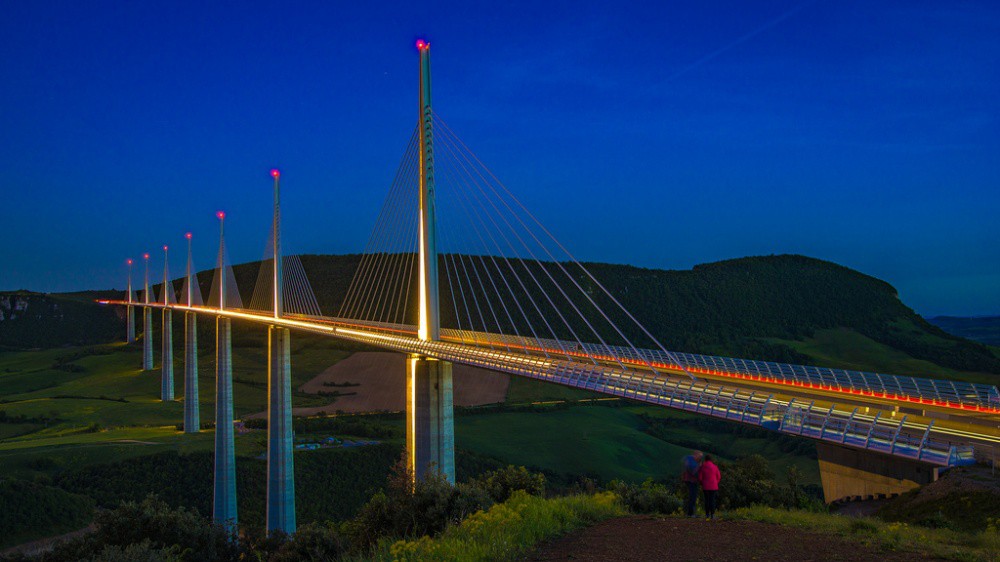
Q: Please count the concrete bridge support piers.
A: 7